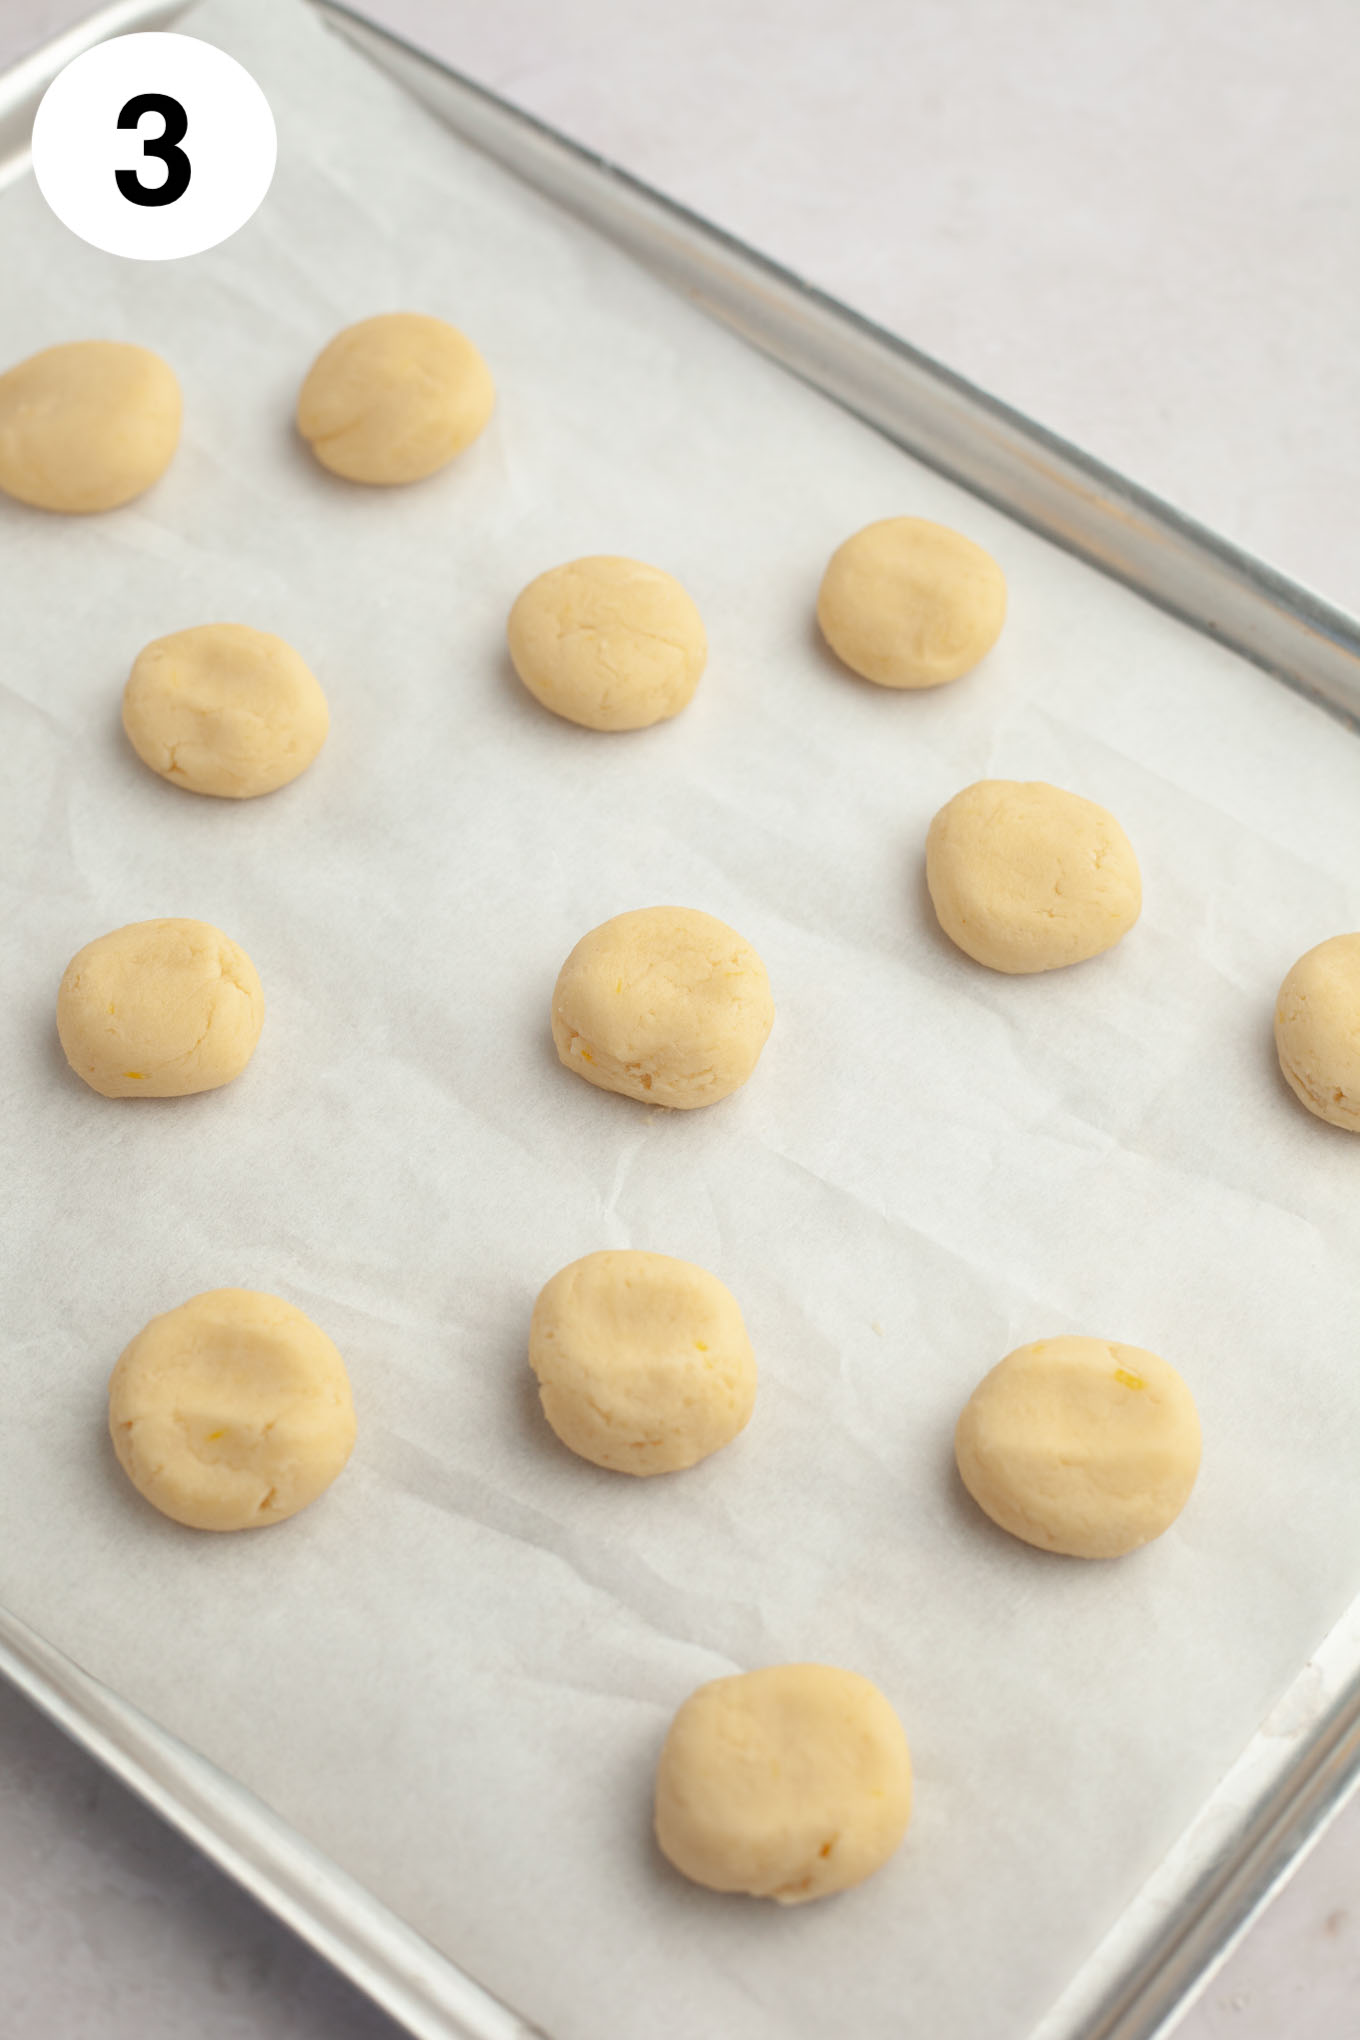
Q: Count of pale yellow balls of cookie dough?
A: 13